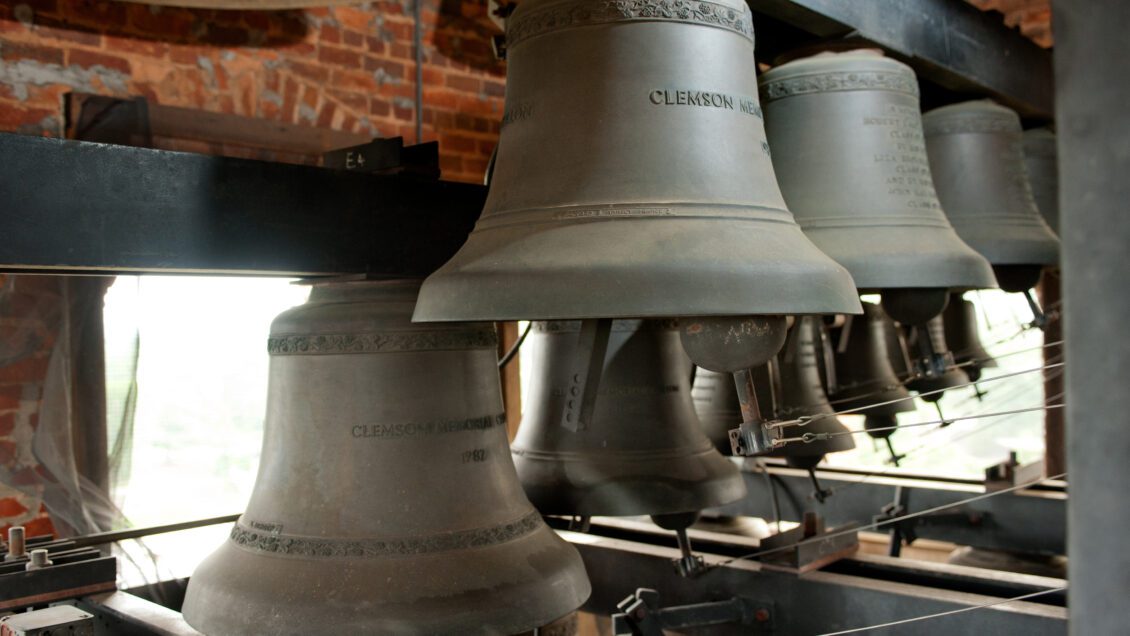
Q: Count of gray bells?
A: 11